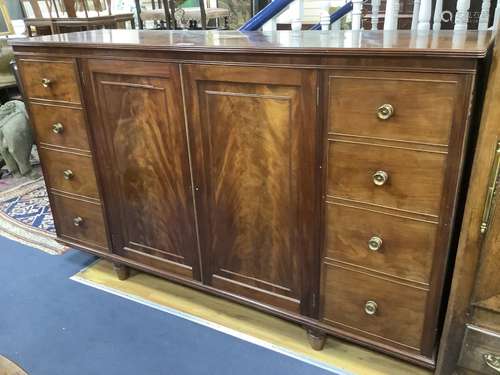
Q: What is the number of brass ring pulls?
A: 8